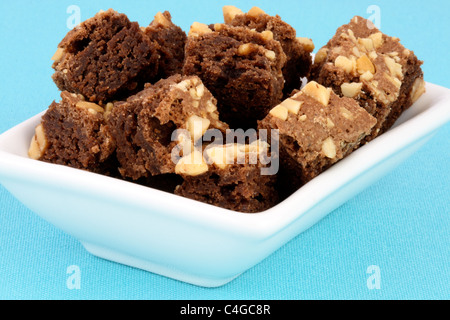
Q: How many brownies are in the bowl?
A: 9